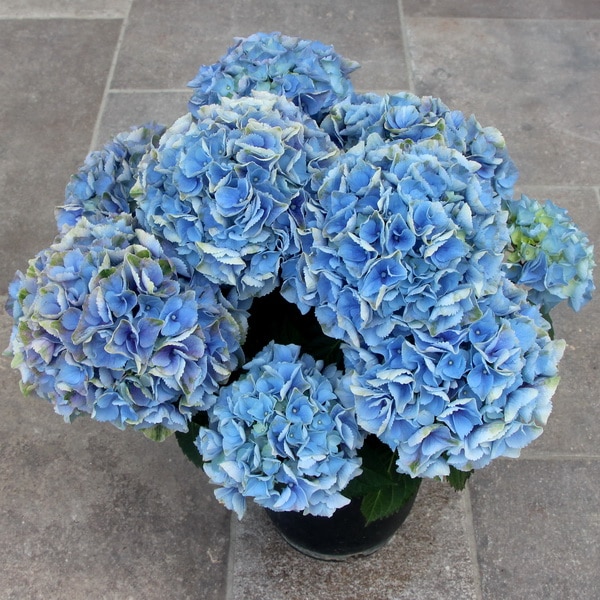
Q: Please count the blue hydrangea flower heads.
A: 9